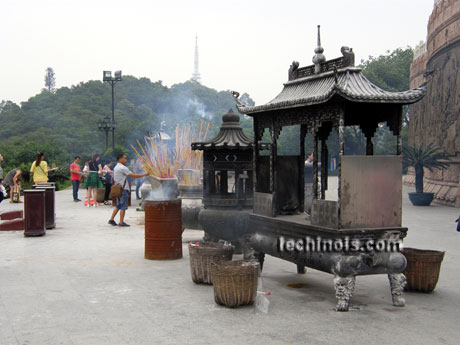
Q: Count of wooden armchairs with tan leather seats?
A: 0